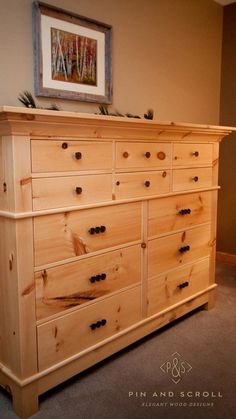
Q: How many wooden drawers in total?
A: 12